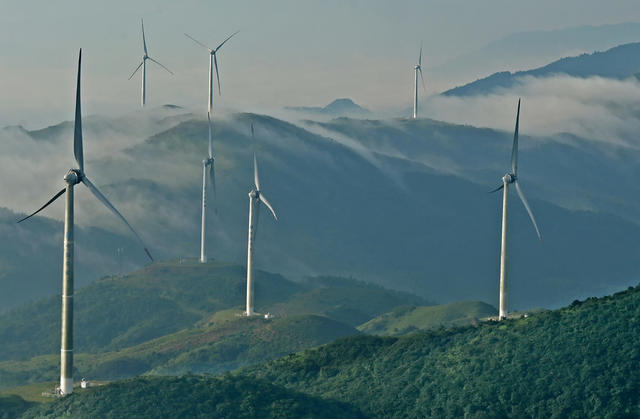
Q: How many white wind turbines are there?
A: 7